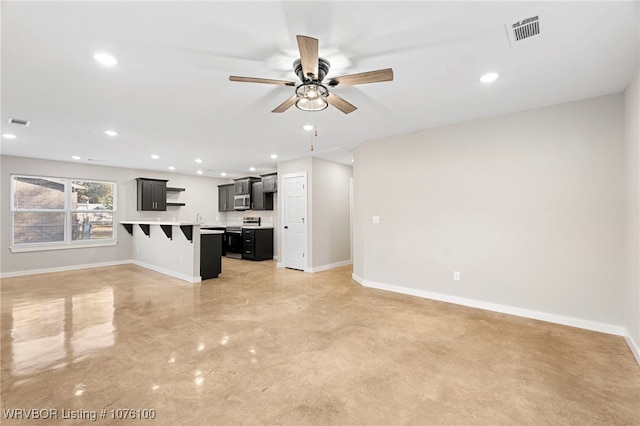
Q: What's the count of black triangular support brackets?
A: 4